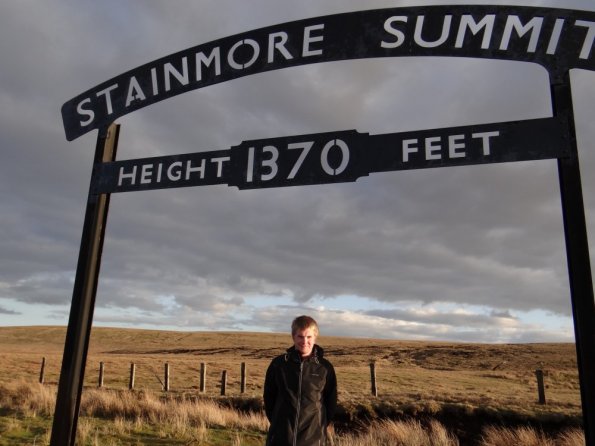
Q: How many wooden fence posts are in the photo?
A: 9